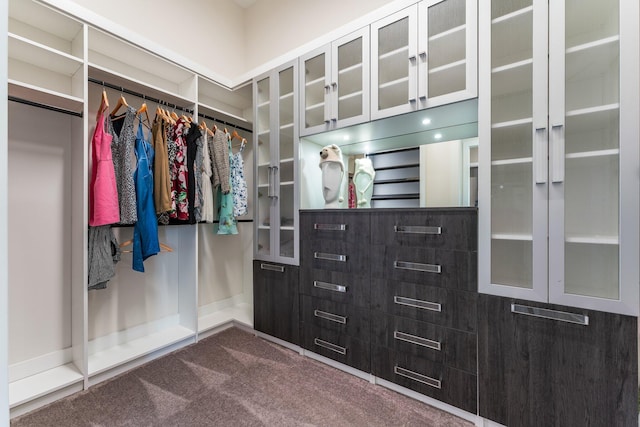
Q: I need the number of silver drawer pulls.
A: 12